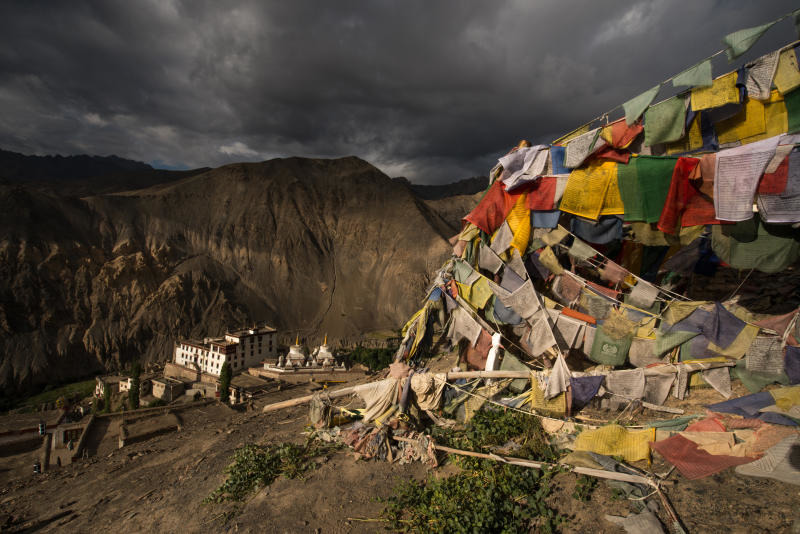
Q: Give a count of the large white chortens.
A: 2